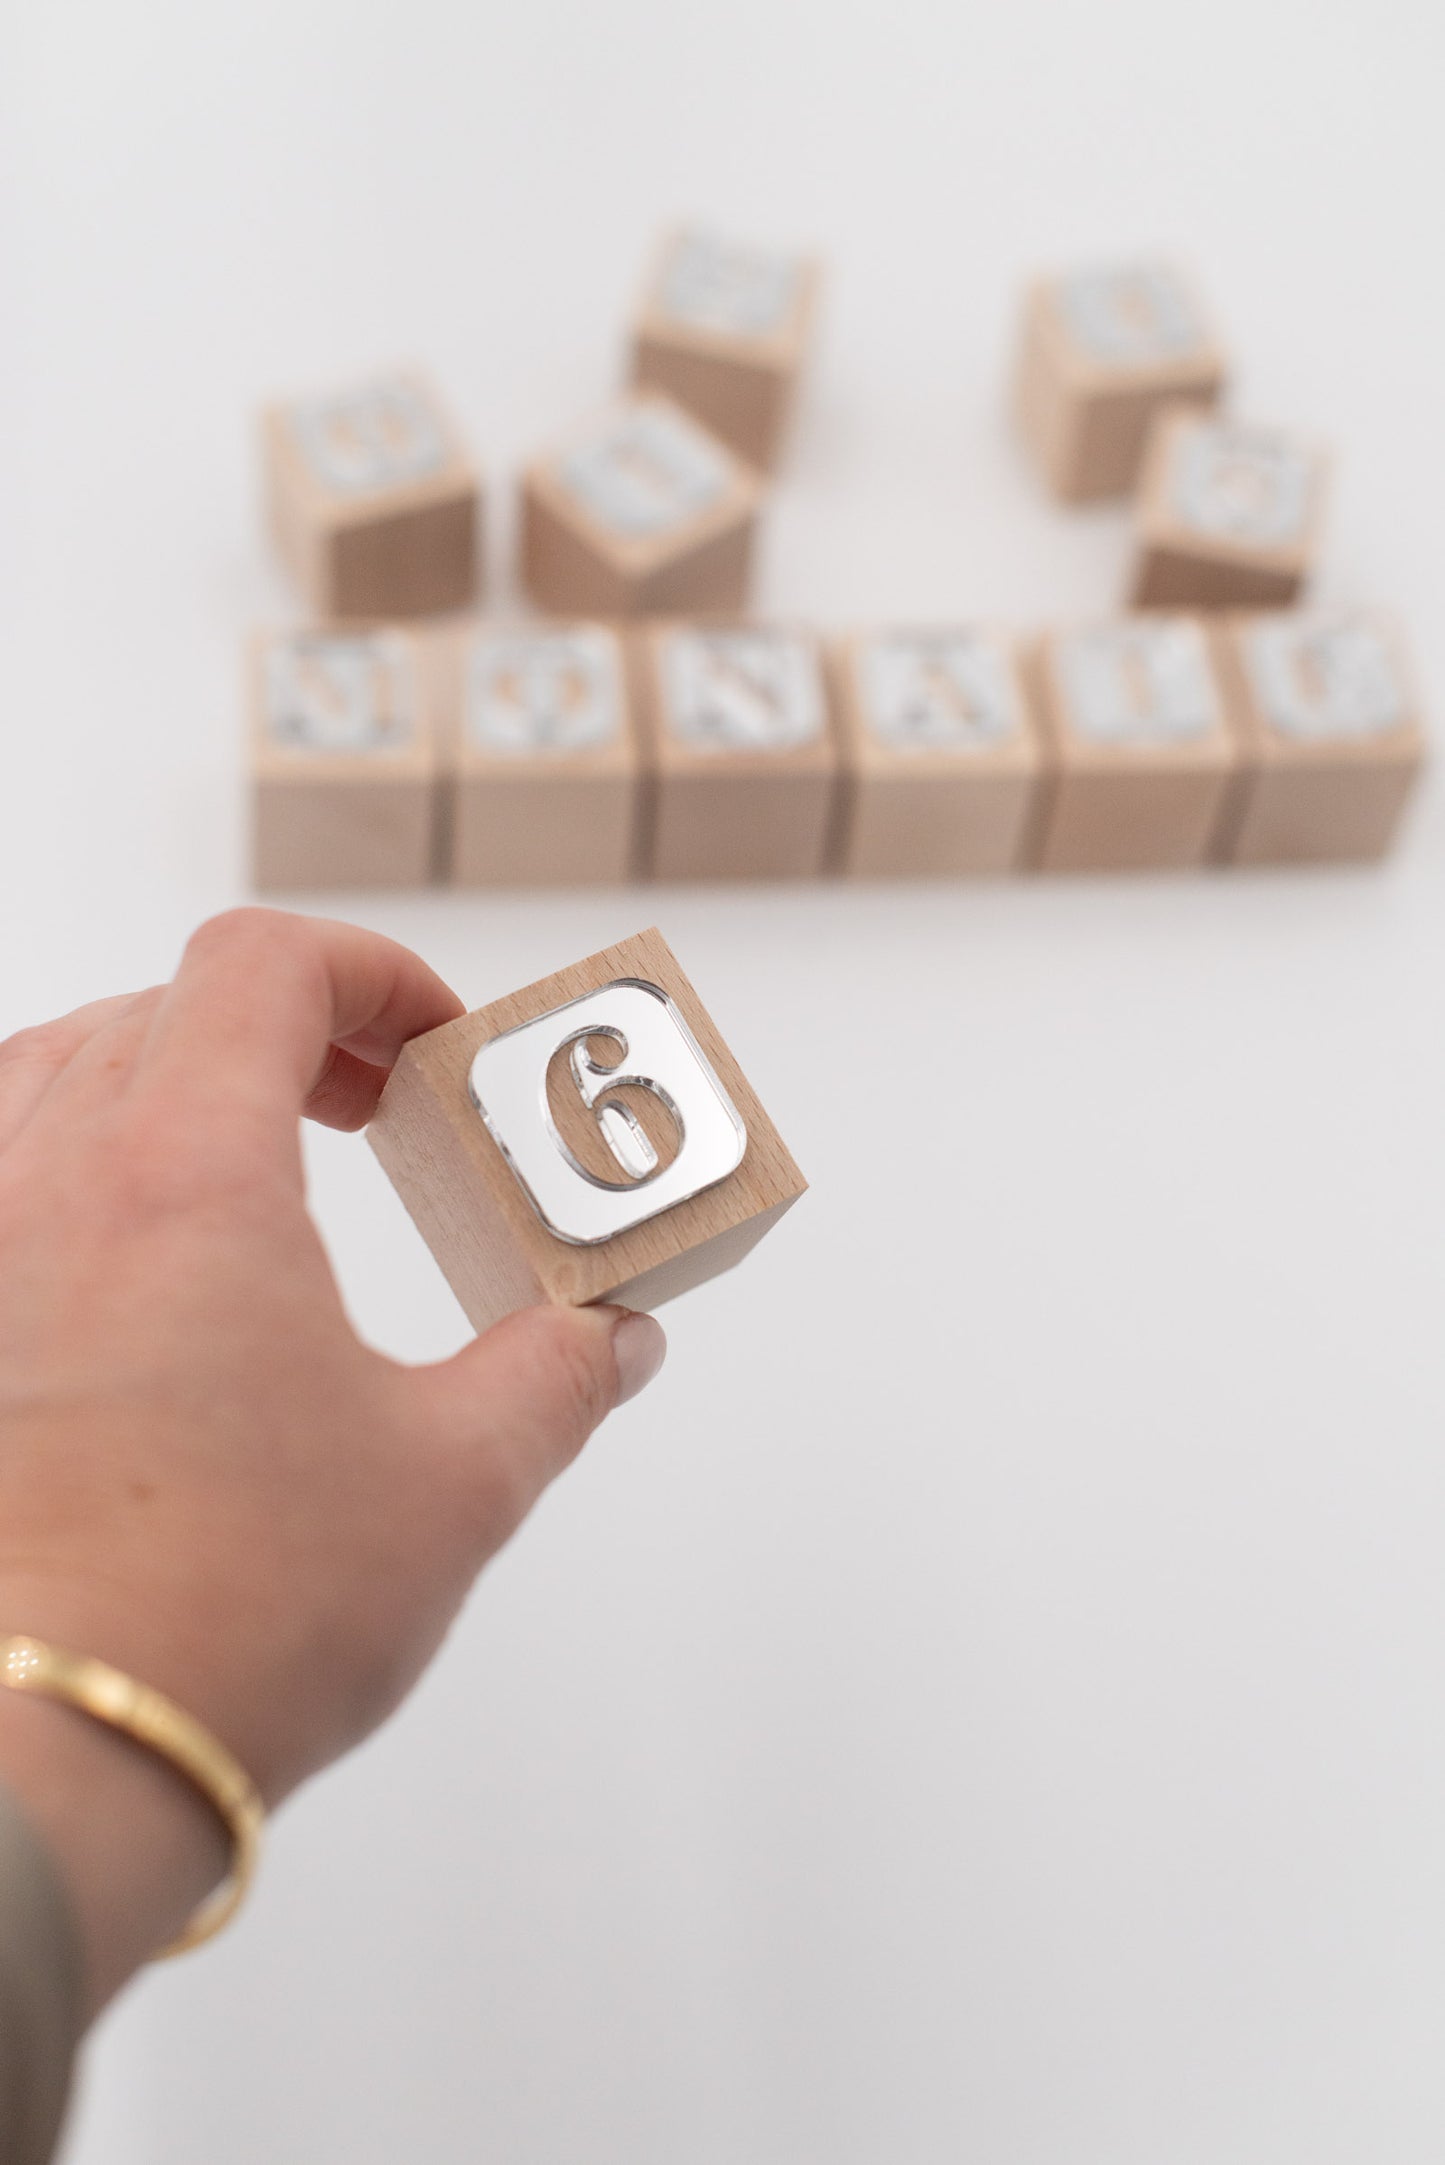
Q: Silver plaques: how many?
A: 12